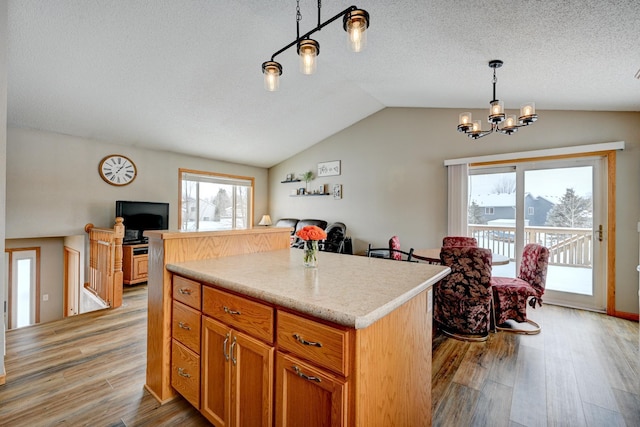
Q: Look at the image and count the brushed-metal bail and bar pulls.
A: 8